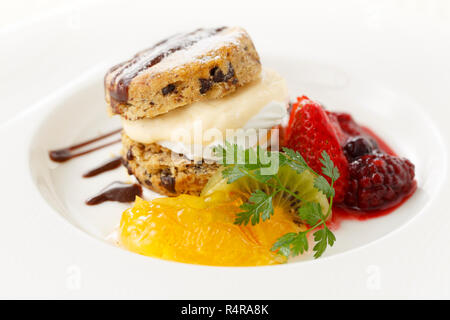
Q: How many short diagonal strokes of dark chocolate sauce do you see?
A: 3